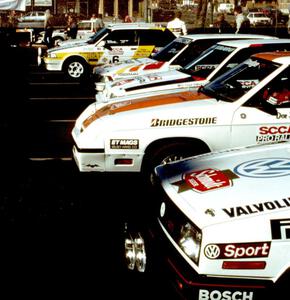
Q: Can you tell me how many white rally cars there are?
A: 5